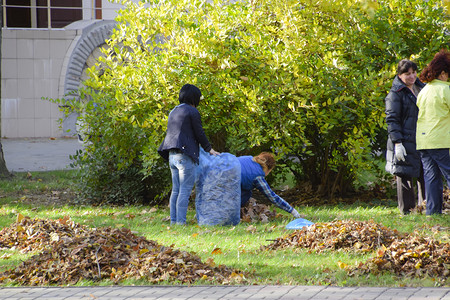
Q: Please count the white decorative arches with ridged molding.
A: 1